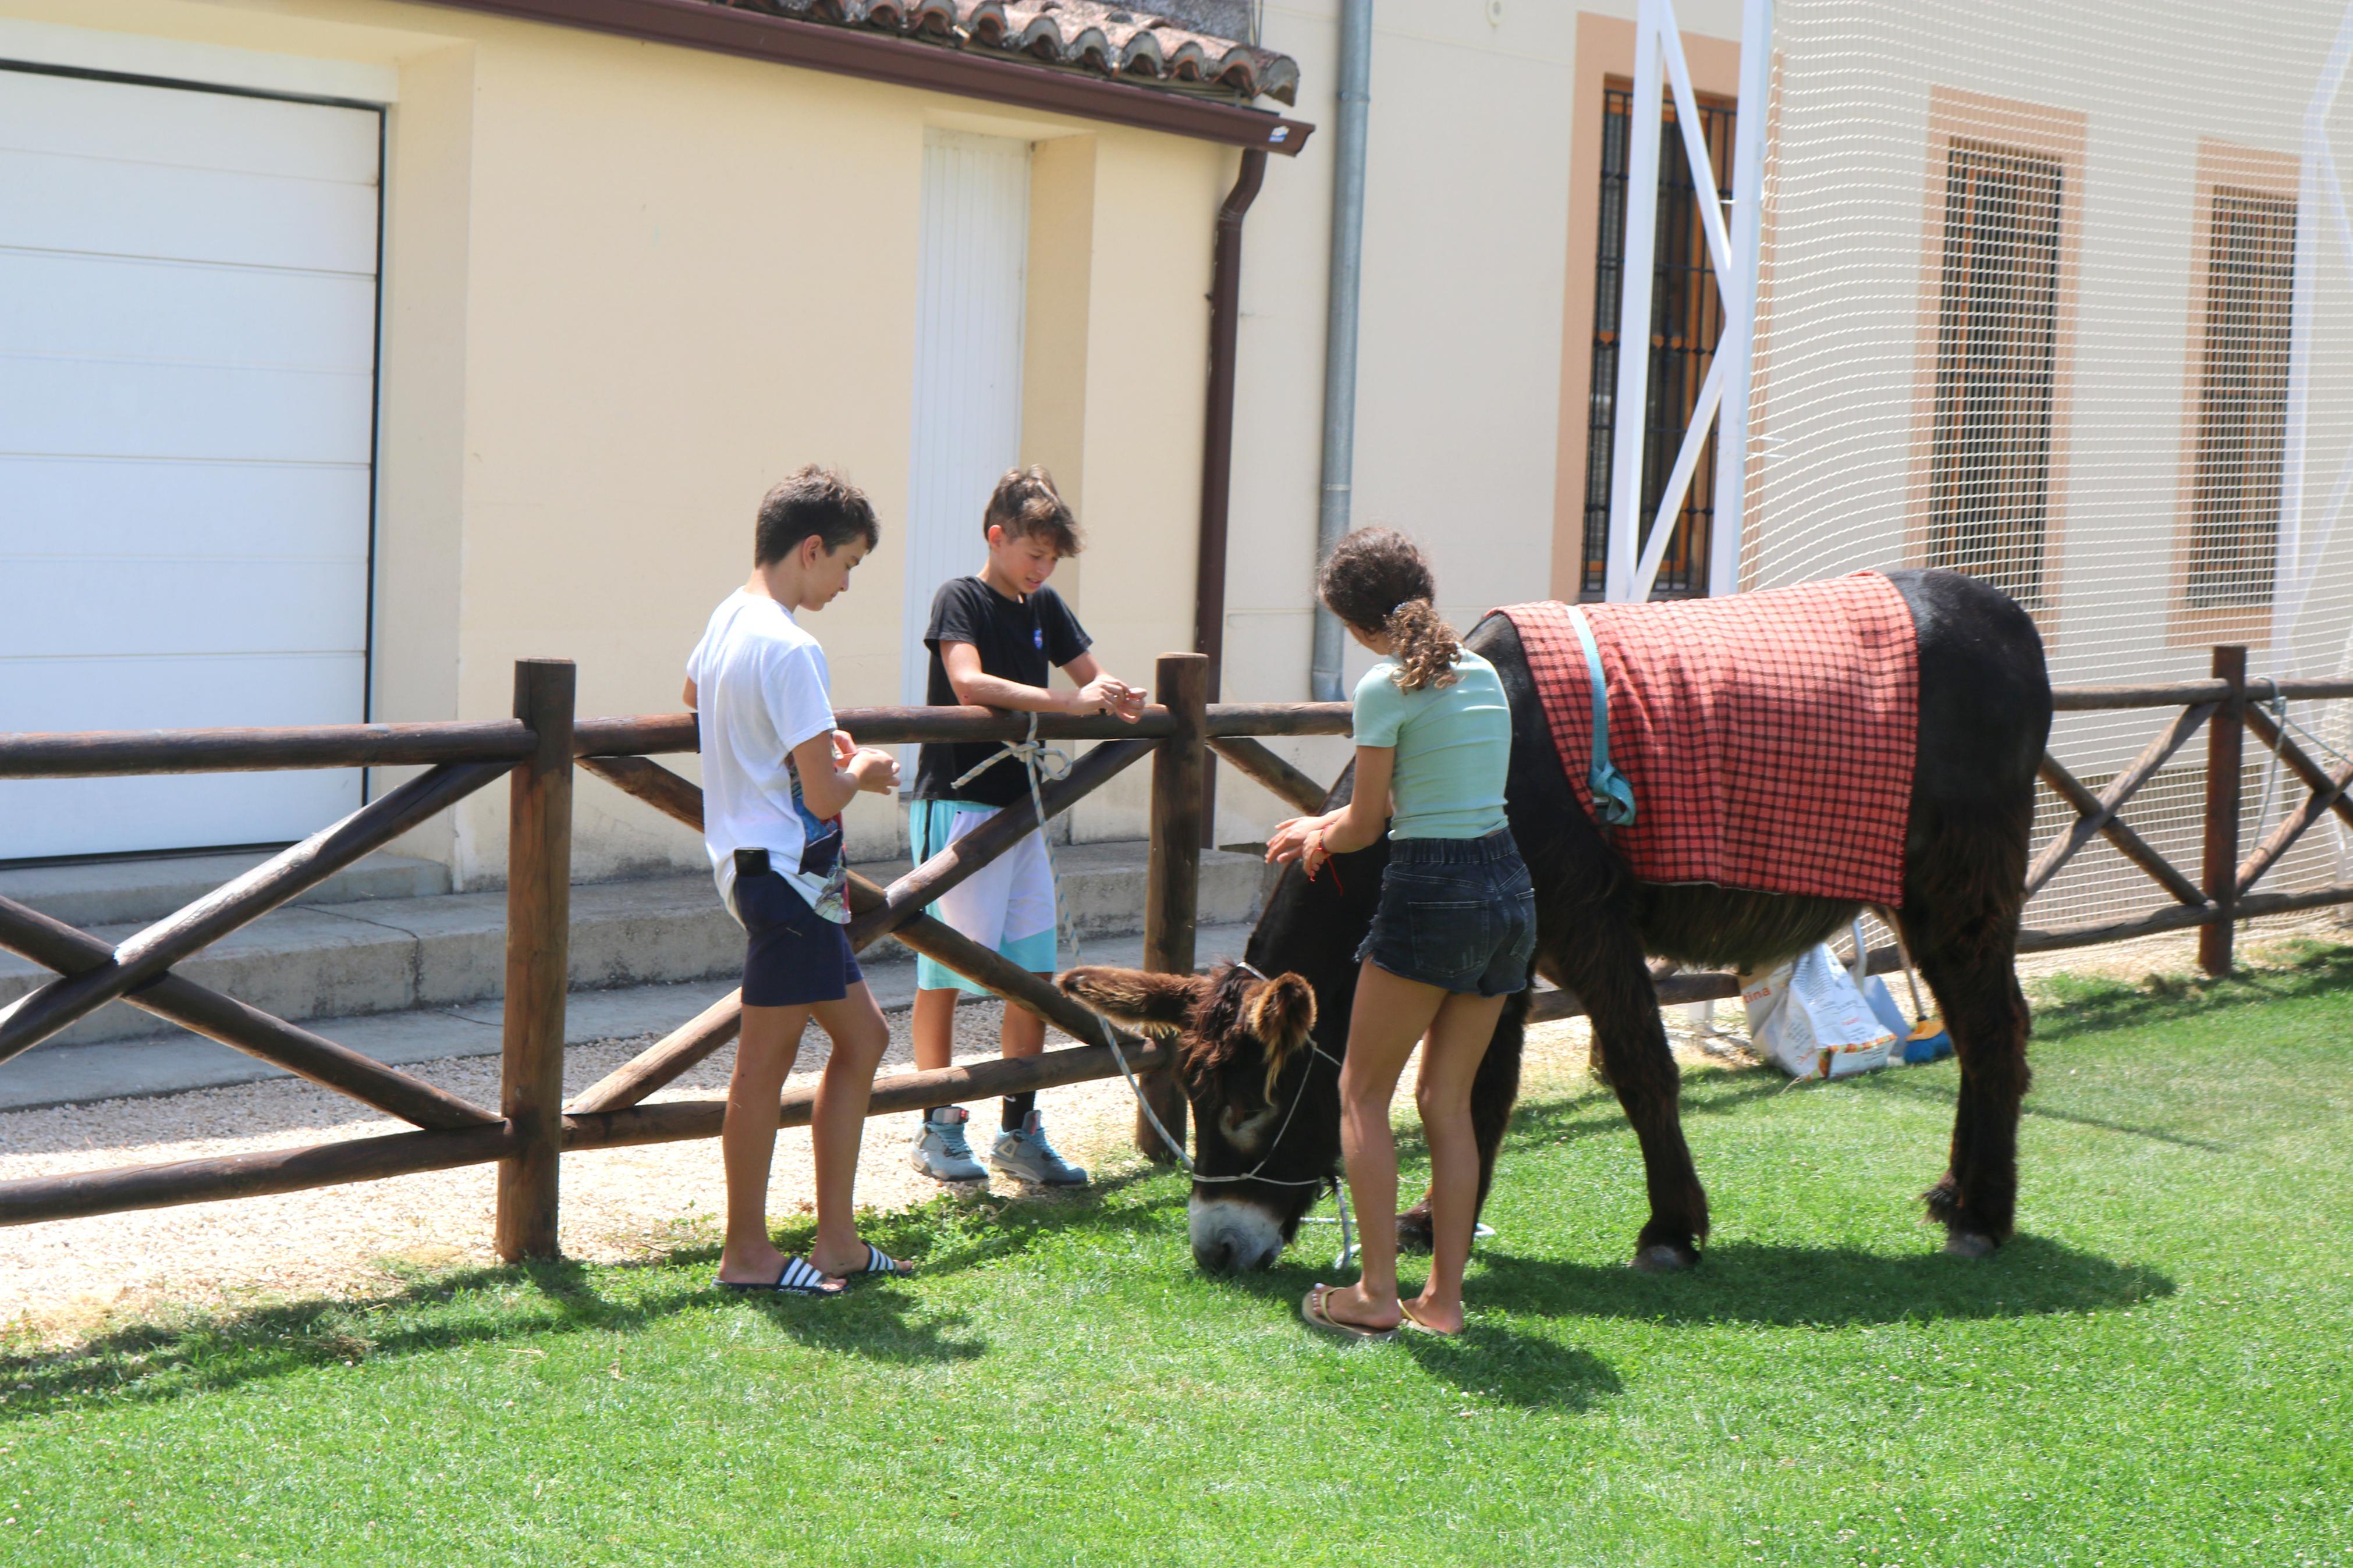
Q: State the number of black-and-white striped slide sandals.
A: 2